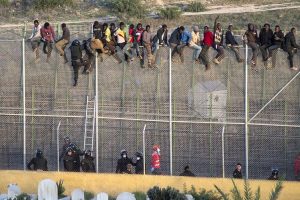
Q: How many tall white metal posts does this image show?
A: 4